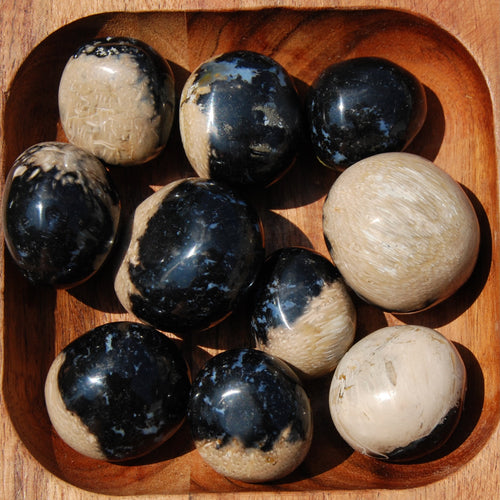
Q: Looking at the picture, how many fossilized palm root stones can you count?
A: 10